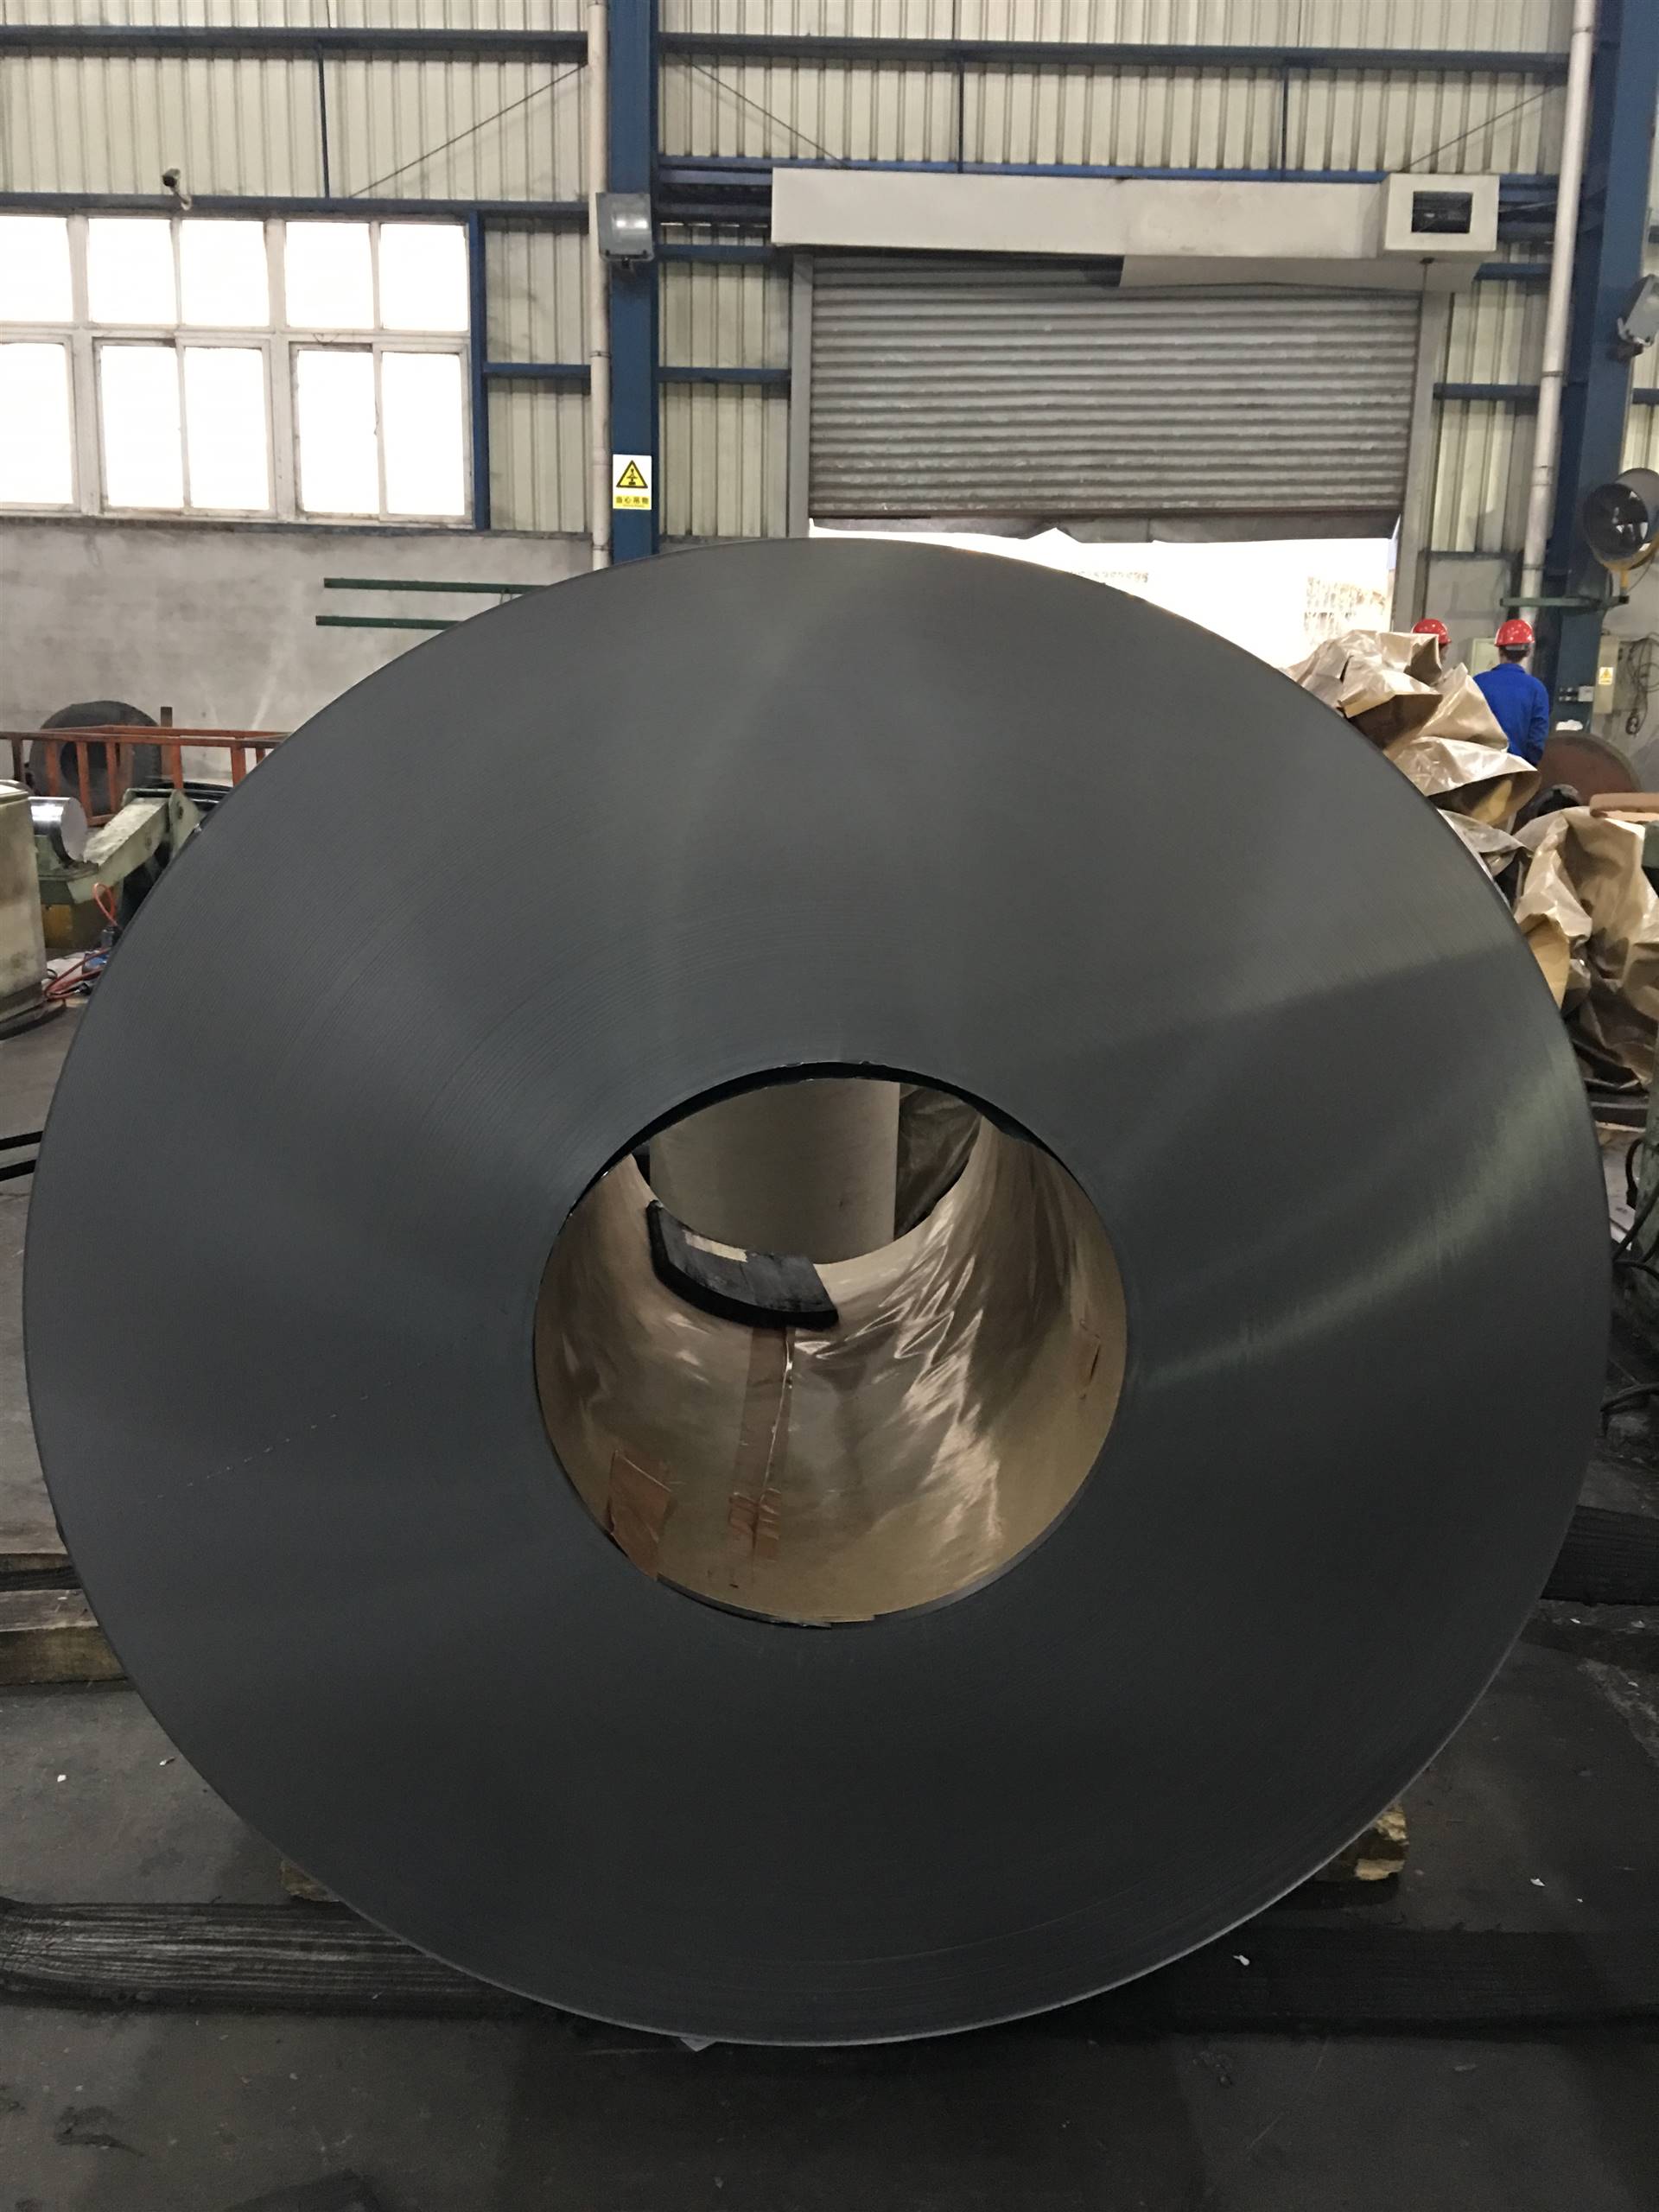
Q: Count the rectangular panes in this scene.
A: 10